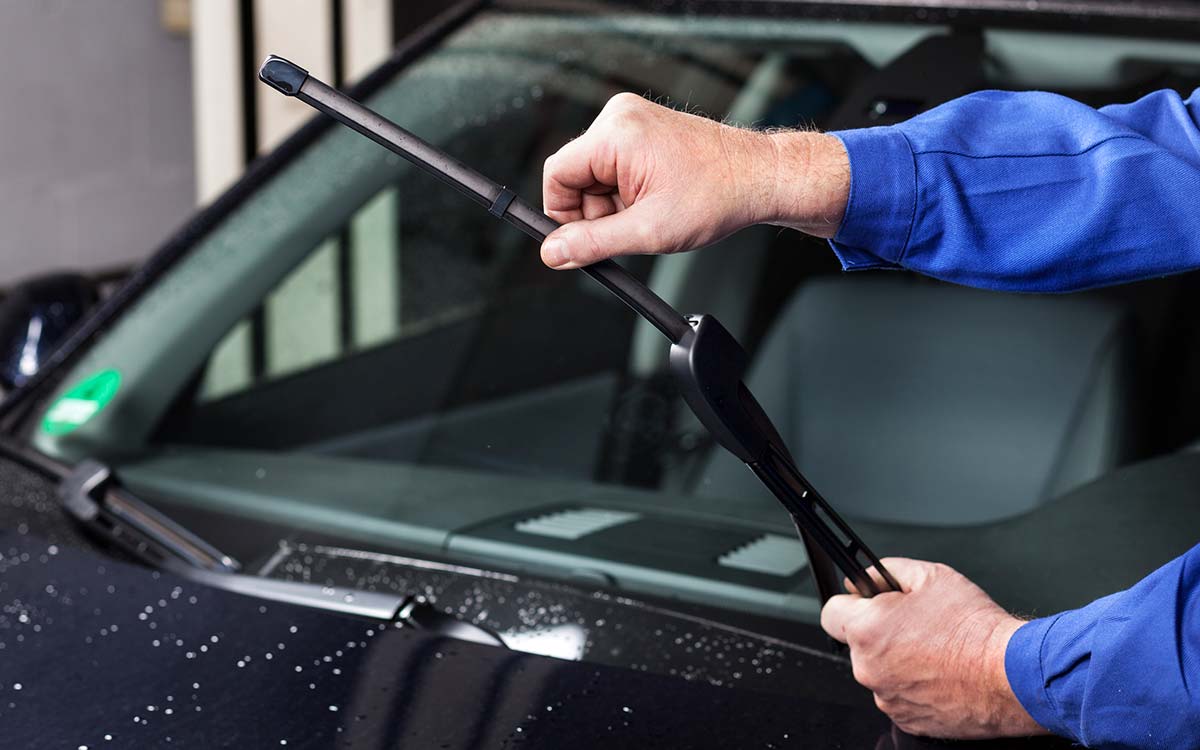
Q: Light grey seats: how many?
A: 1